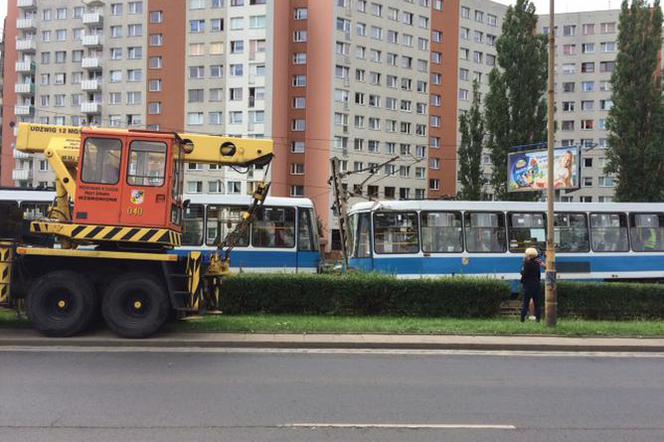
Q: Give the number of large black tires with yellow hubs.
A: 2